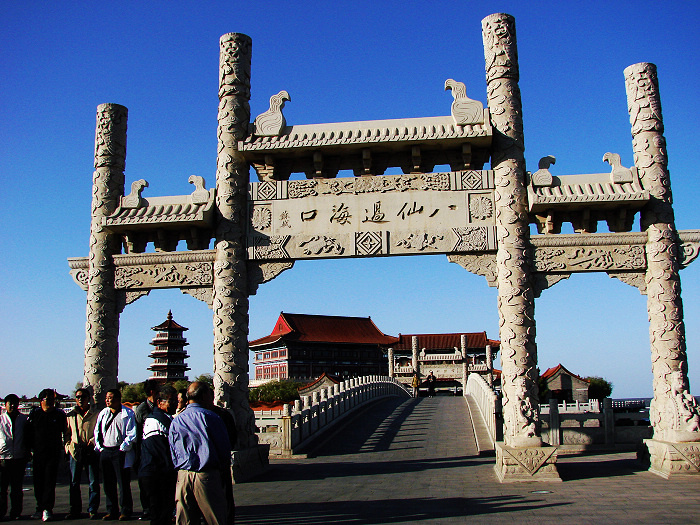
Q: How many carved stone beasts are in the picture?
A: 6